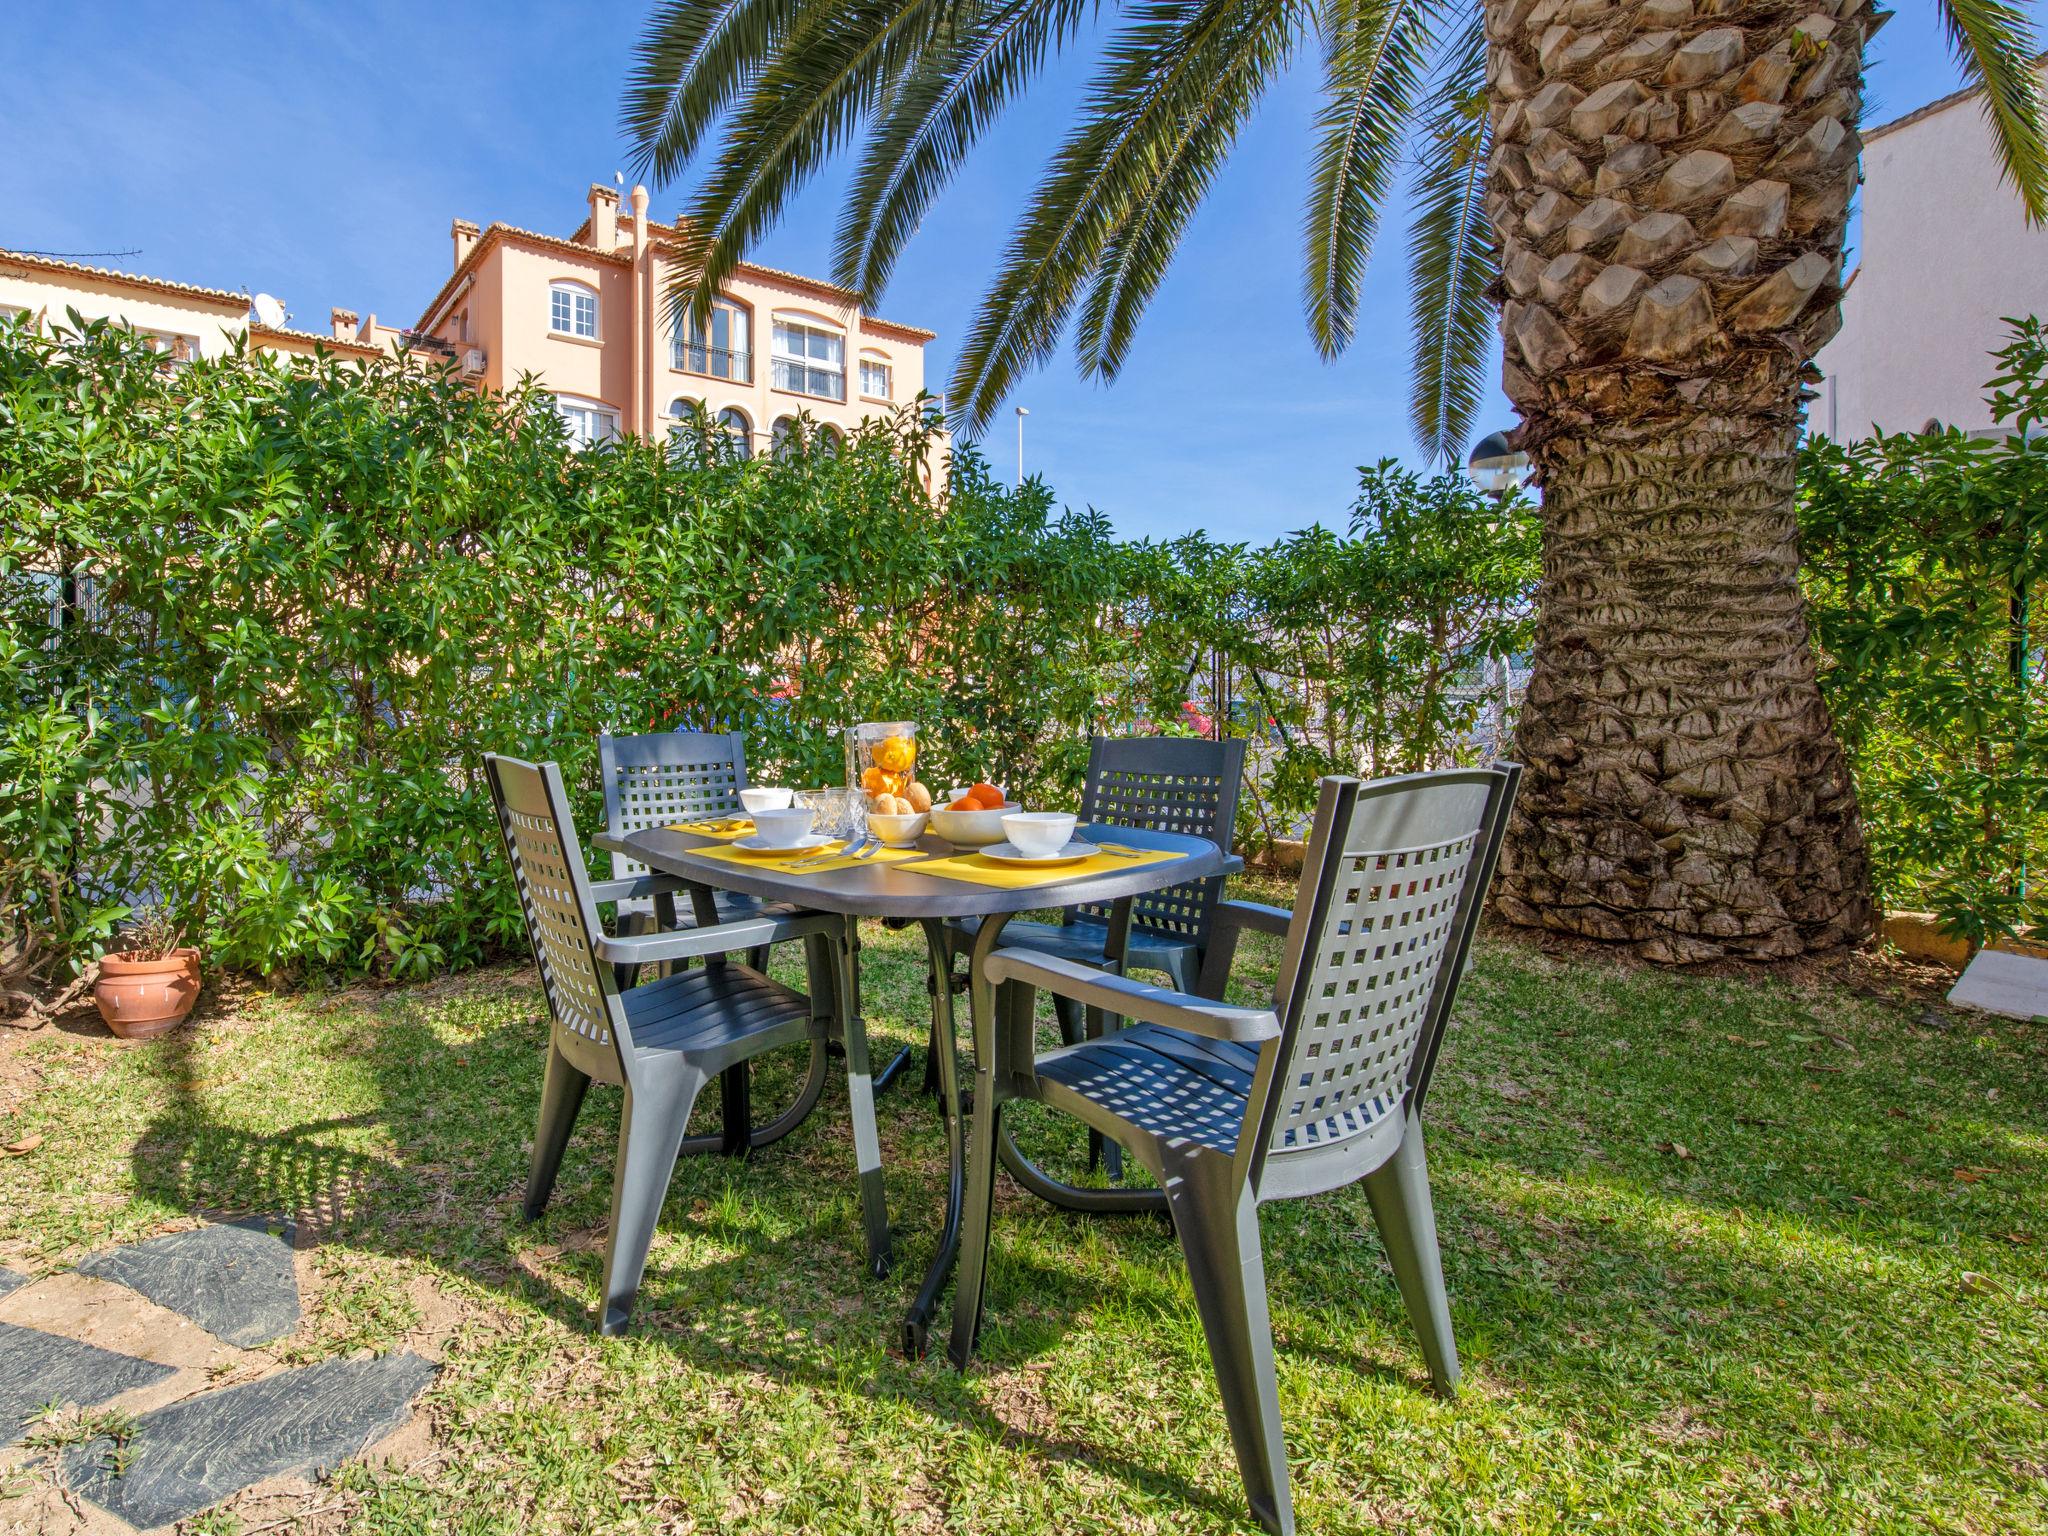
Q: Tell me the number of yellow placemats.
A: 4